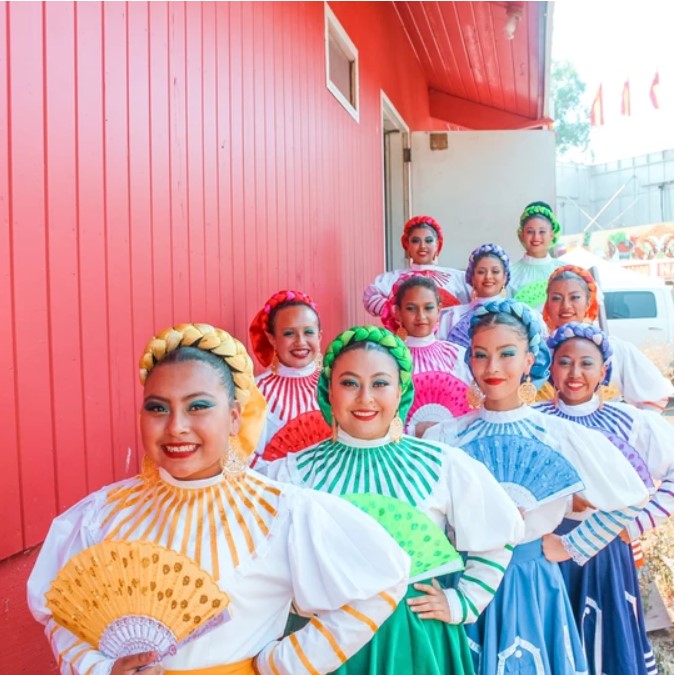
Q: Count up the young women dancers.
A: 10